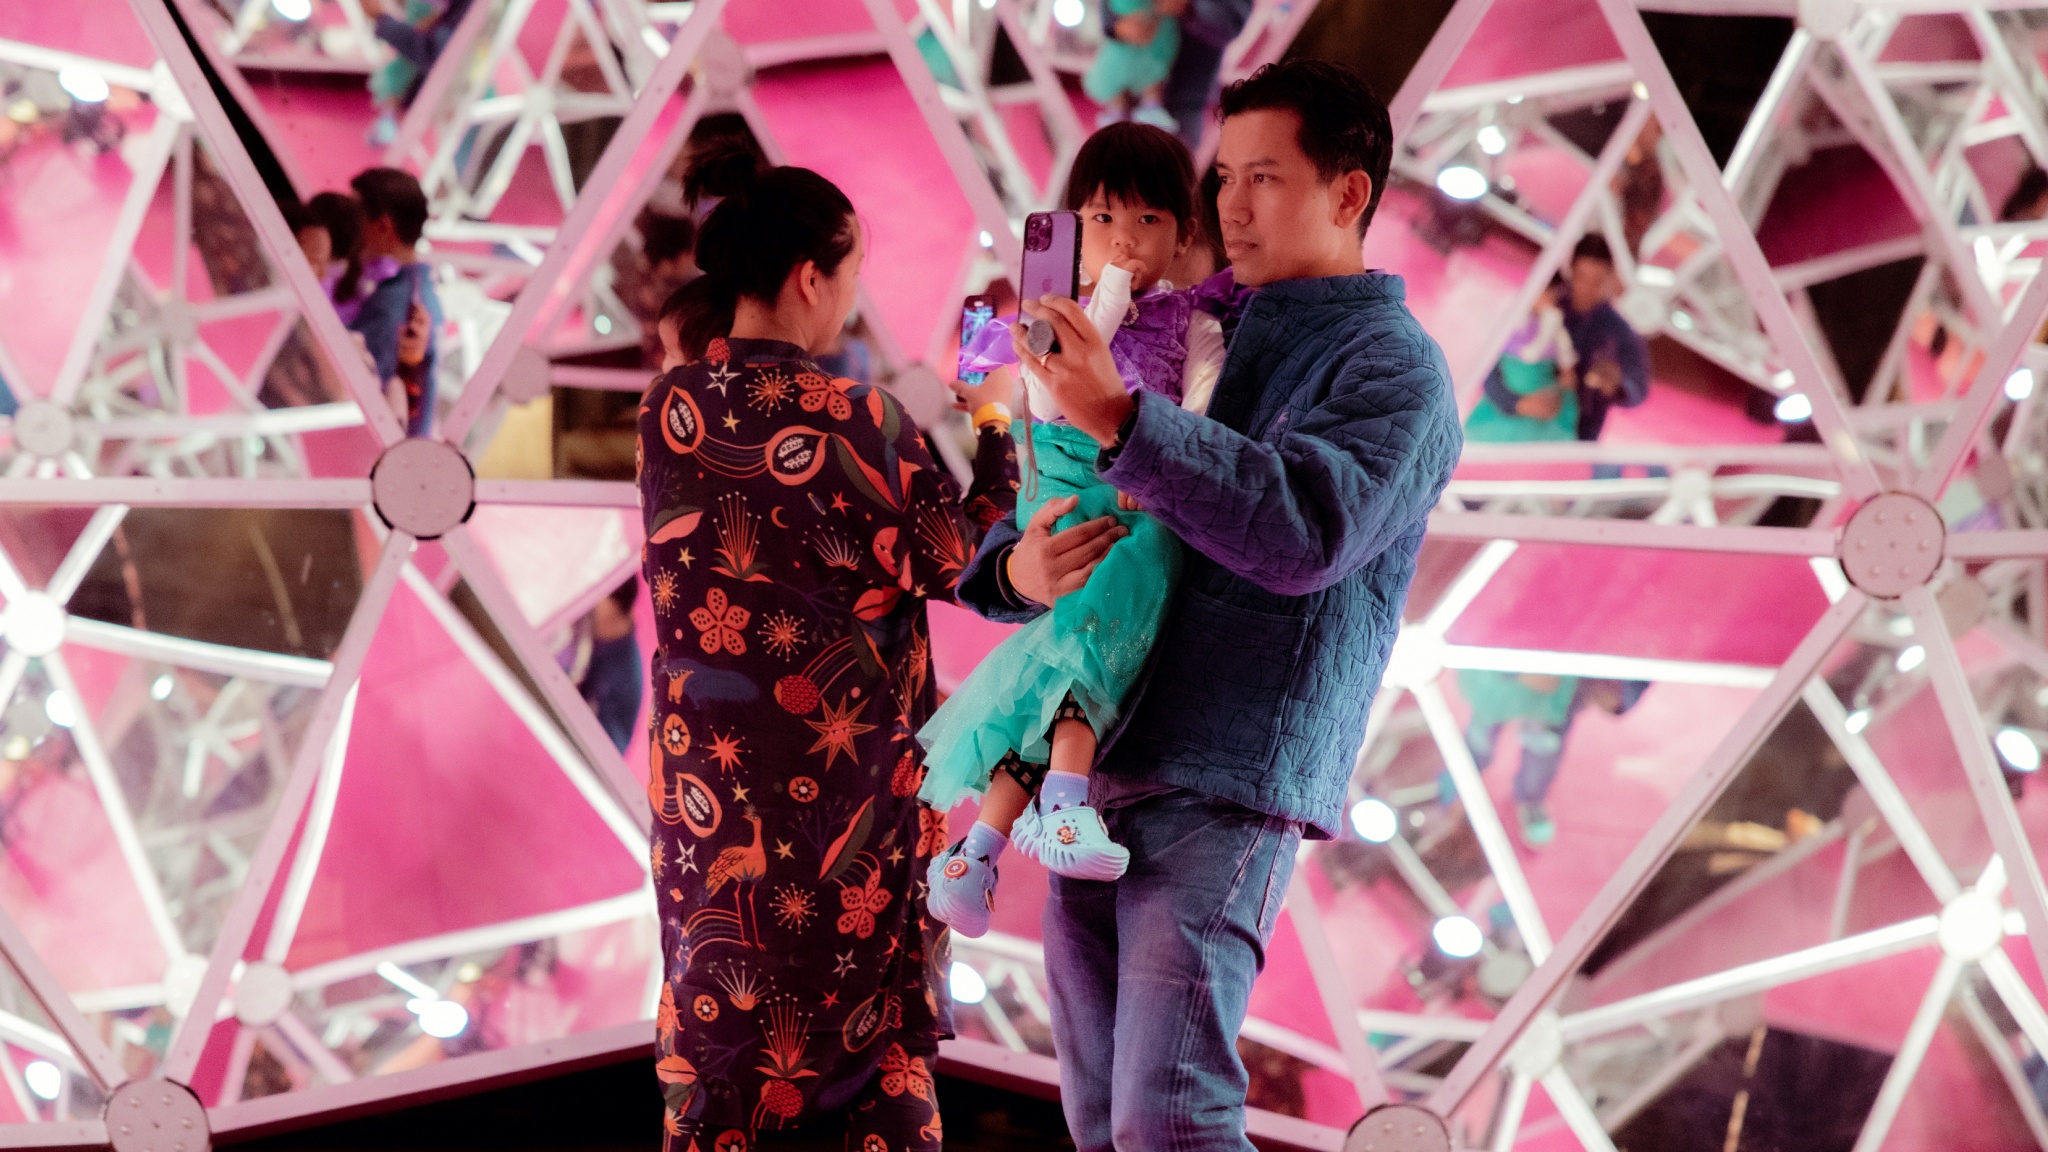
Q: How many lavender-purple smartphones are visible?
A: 1